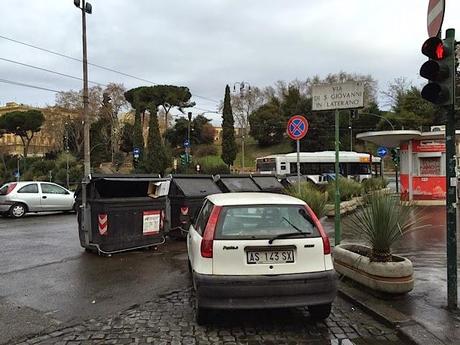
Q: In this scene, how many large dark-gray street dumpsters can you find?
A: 4